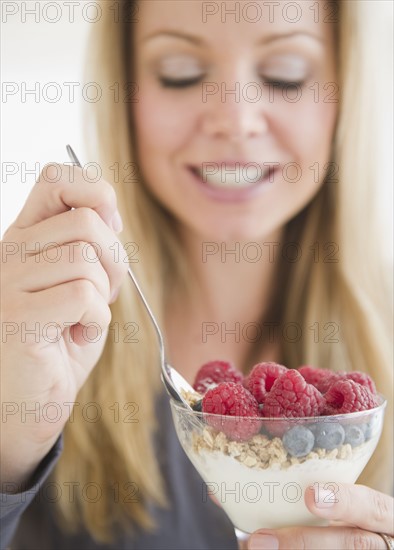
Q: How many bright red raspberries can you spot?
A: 7